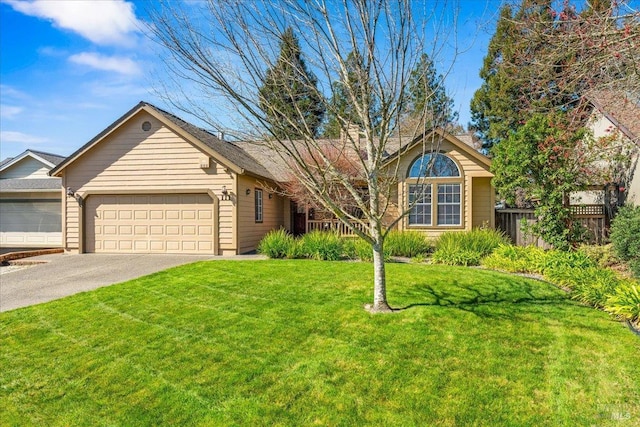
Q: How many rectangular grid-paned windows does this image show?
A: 3